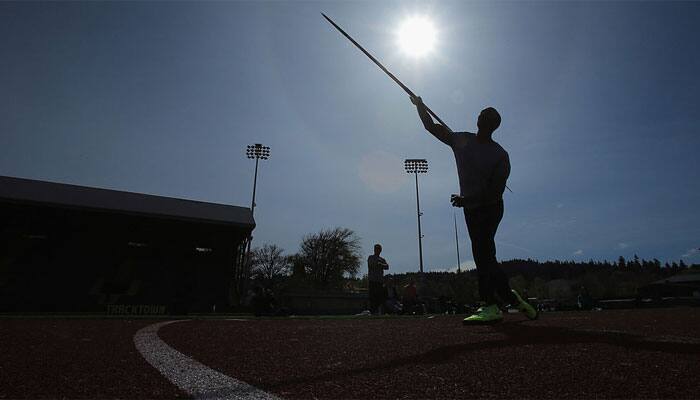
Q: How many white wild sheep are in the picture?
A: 0